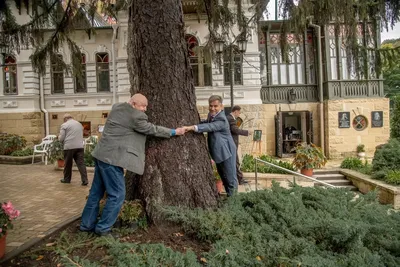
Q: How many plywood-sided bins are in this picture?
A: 0